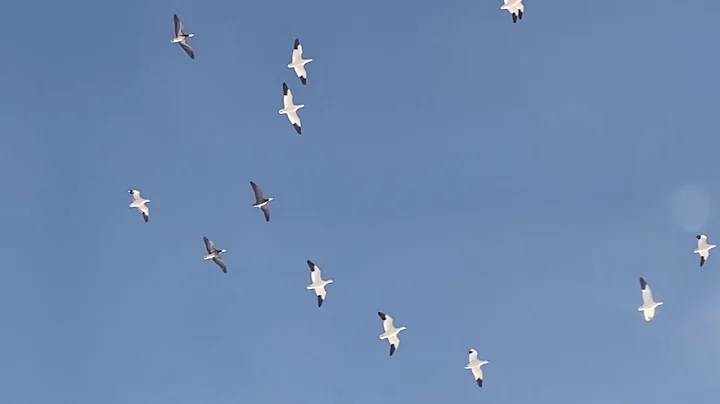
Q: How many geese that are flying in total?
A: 12